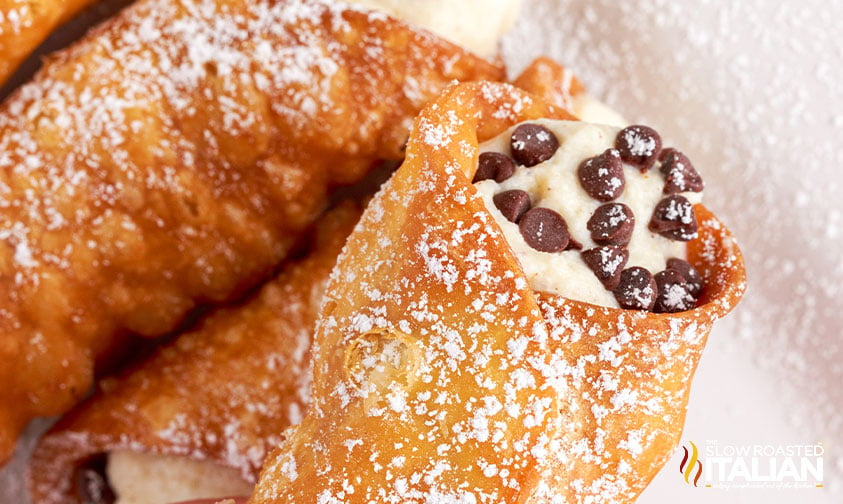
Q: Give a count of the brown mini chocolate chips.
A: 13